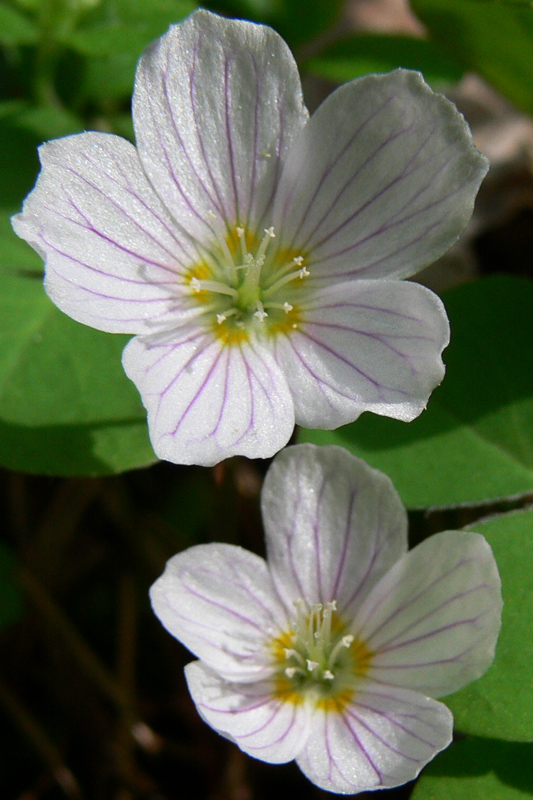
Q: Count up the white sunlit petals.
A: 10